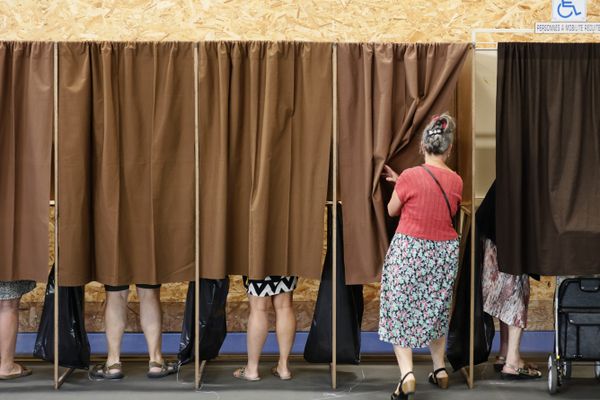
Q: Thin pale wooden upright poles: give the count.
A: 4